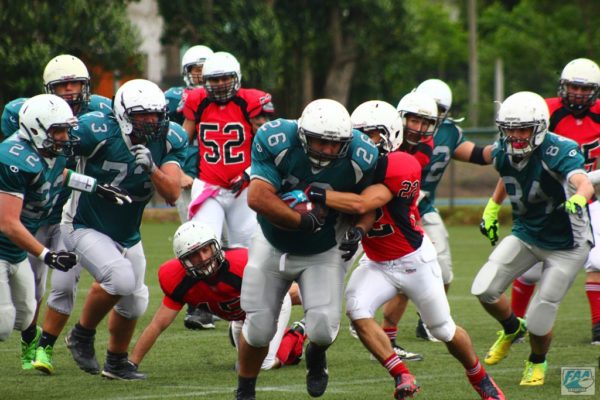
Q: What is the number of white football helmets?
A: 12